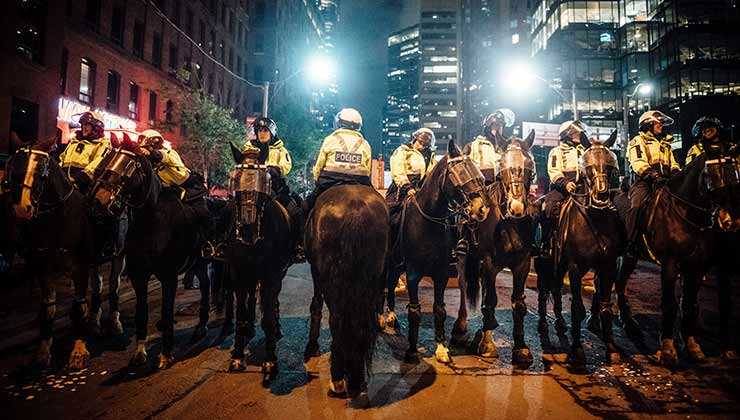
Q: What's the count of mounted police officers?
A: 9